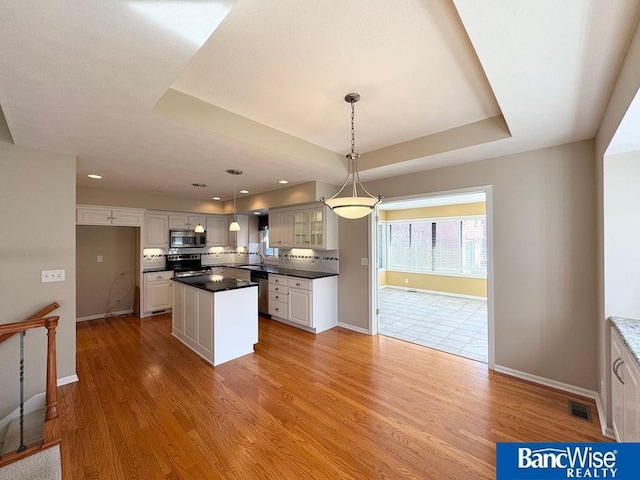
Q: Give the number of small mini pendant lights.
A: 2